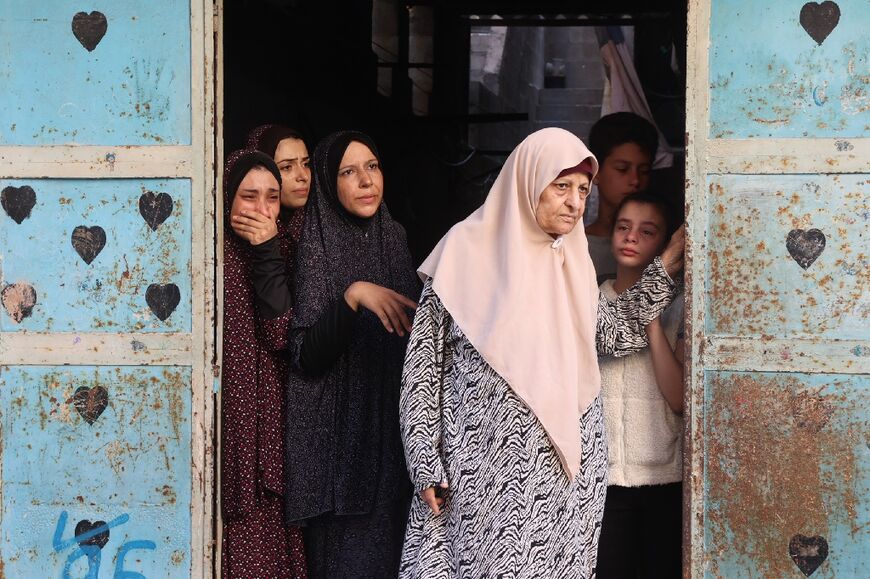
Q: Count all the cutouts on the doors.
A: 11